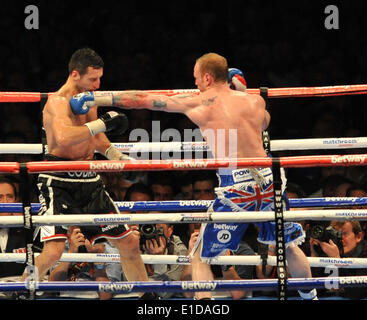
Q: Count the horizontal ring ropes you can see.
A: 7